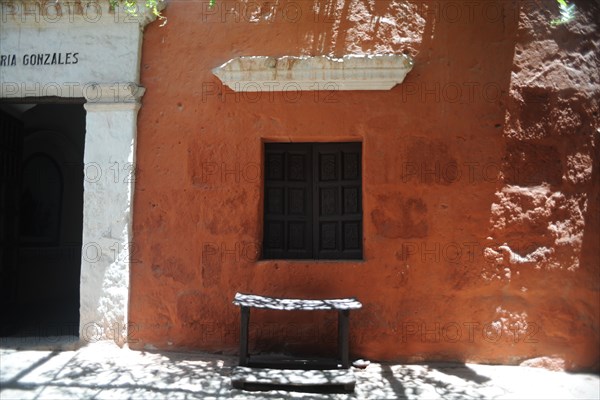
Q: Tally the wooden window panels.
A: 12